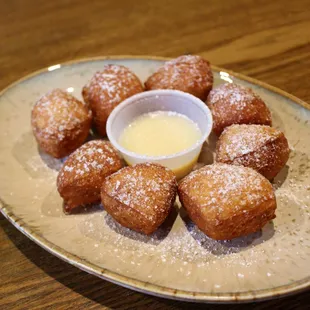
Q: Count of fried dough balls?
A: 8